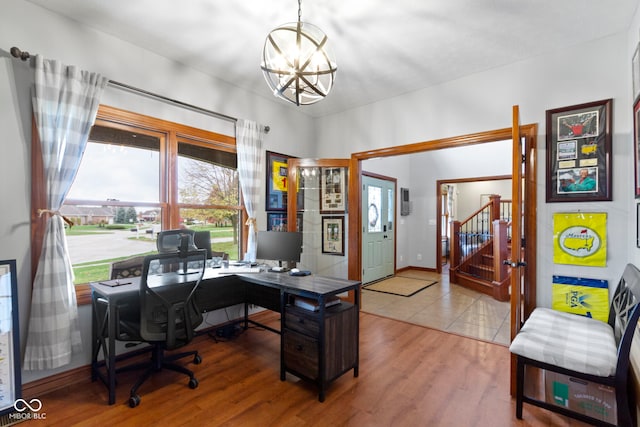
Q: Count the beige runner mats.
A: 1